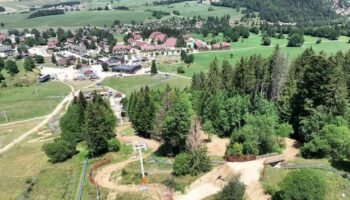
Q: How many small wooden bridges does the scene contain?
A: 1